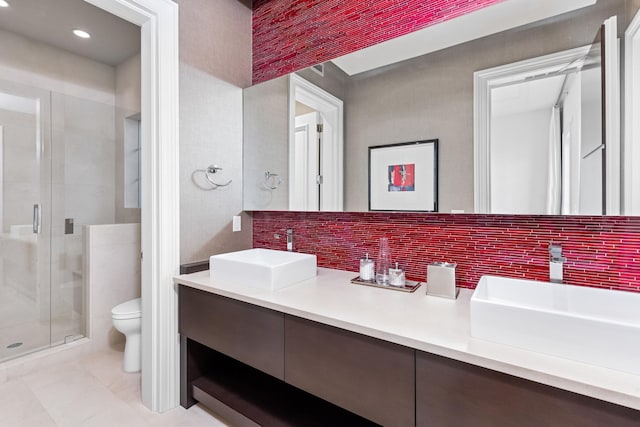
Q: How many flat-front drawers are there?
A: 3